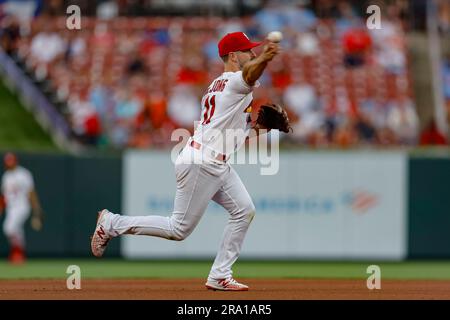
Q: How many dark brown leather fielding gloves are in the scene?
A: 1